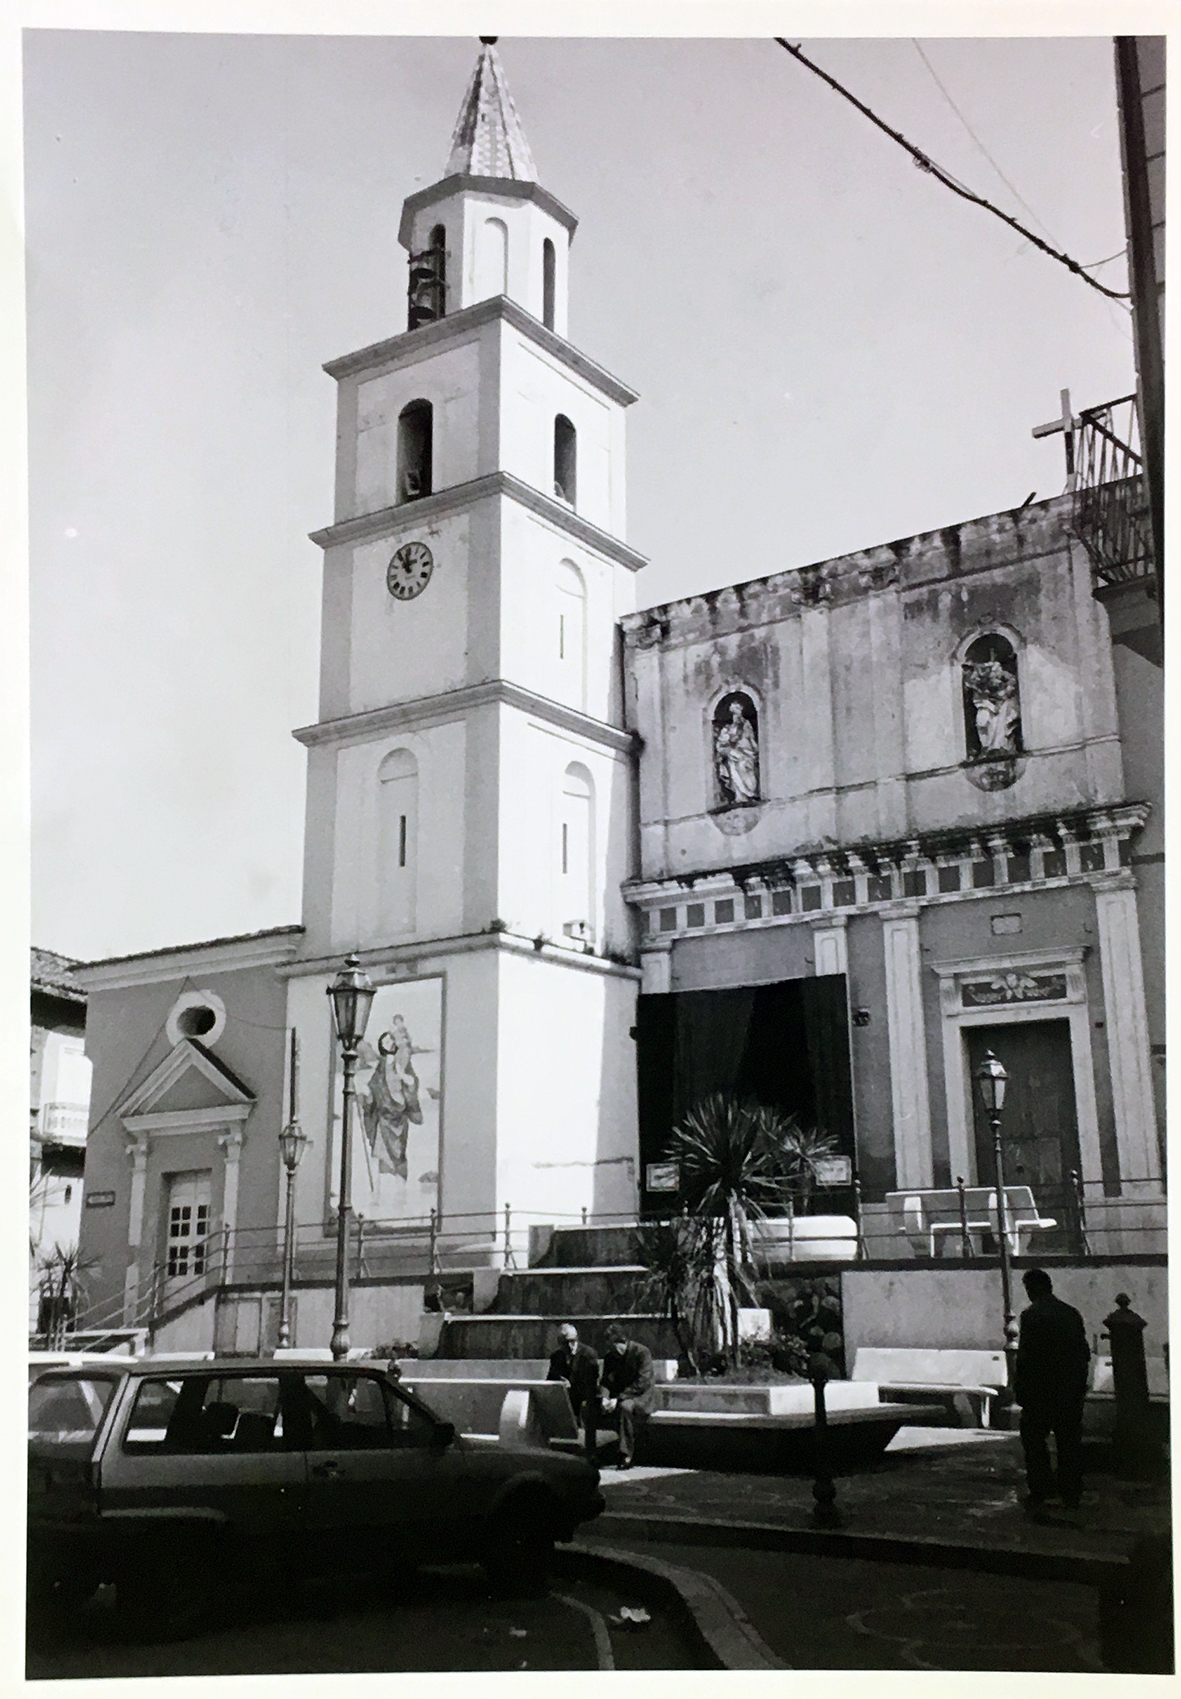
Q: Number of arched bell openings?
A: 4